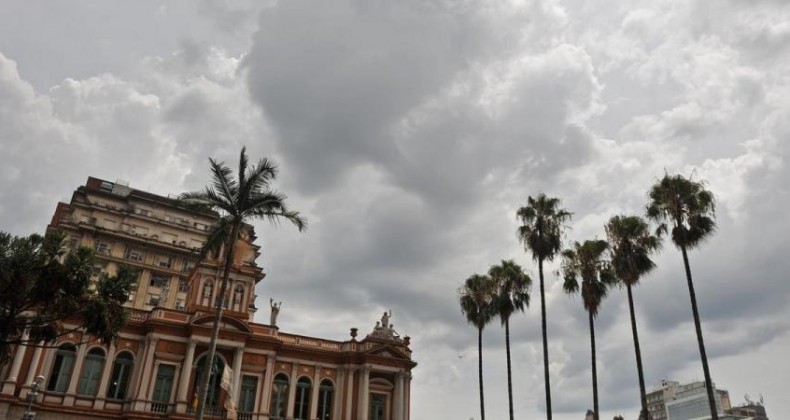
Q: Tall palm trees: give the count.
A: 7